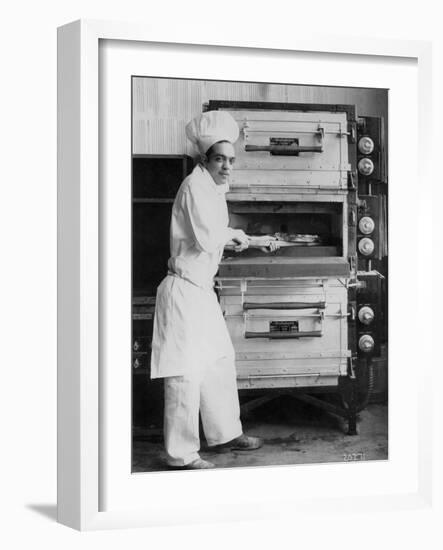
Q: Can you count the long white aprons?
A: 1